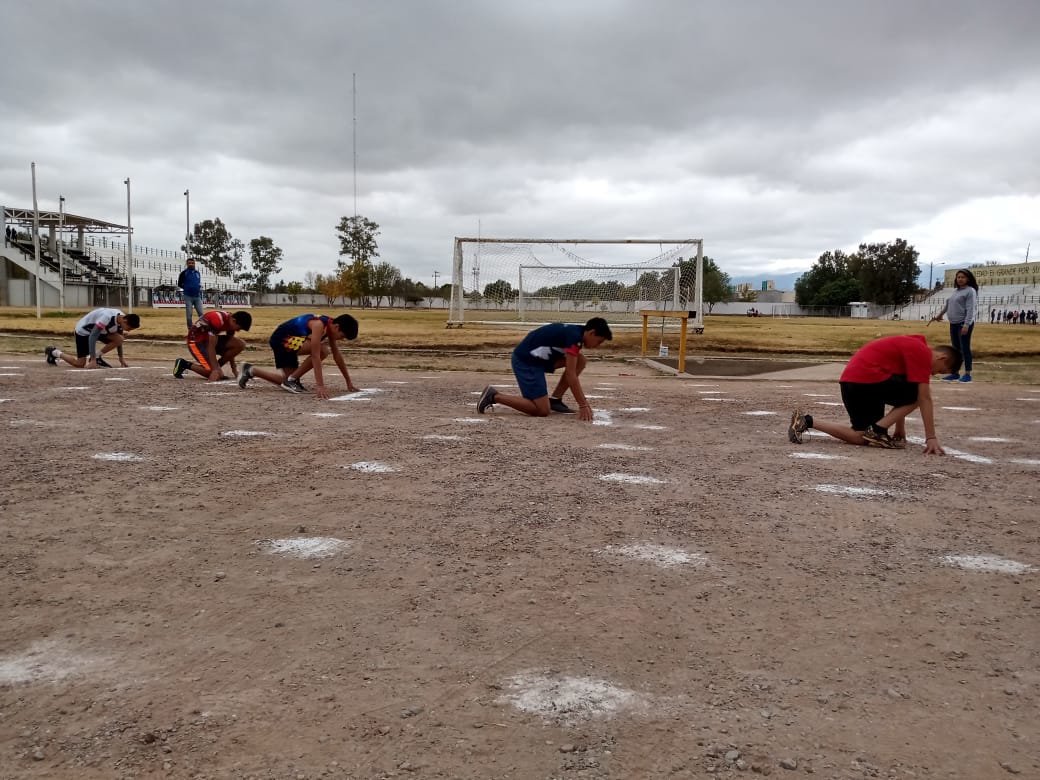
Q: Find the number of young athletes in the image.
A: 5